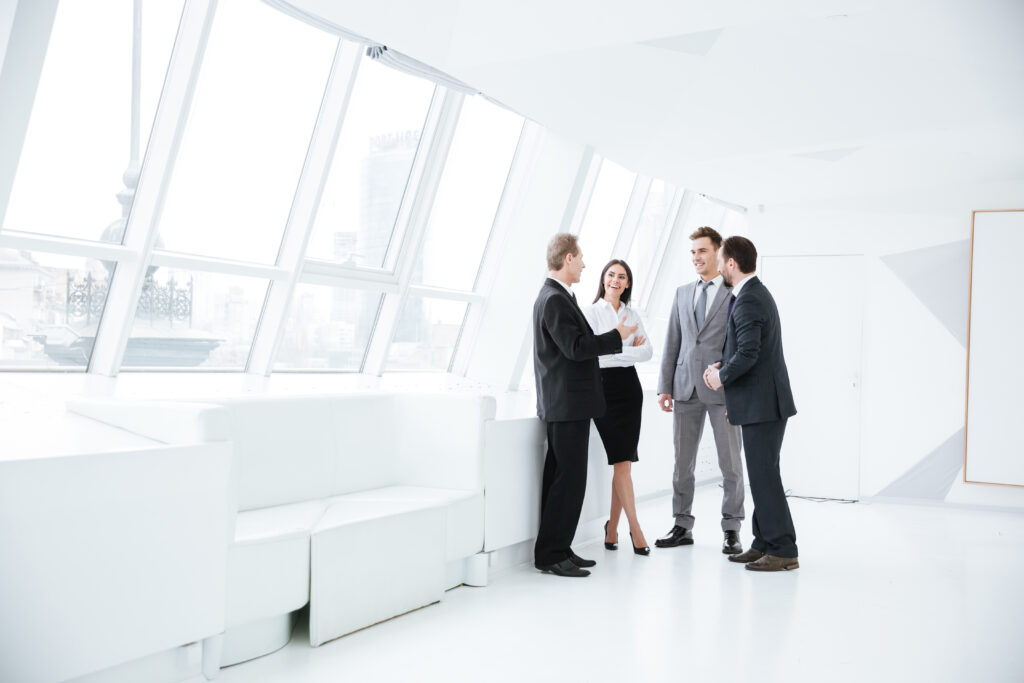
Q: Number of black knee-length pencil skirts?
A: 1